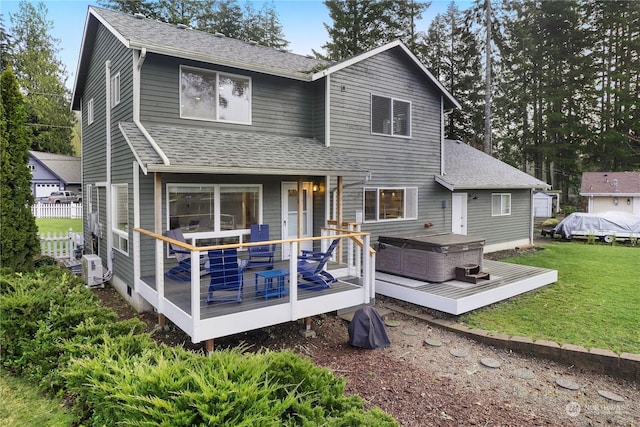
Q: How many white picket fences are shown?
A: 2